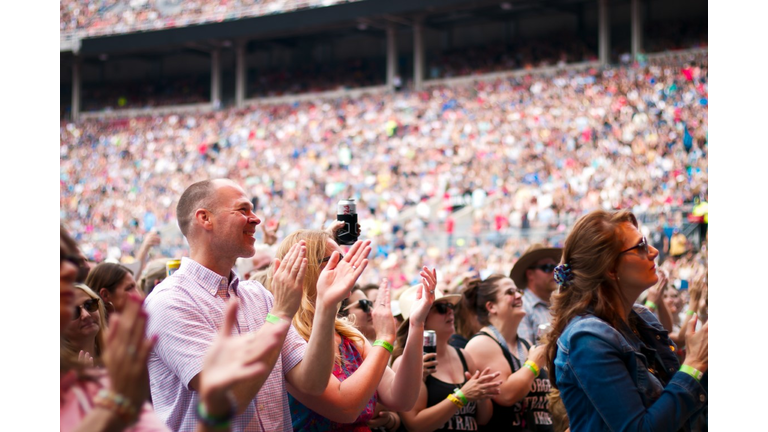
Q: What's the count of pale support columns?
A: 7